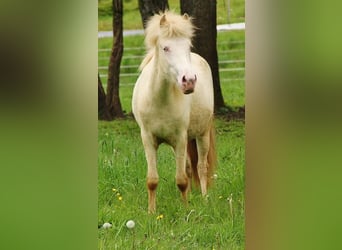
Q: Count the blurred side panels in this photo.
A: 2